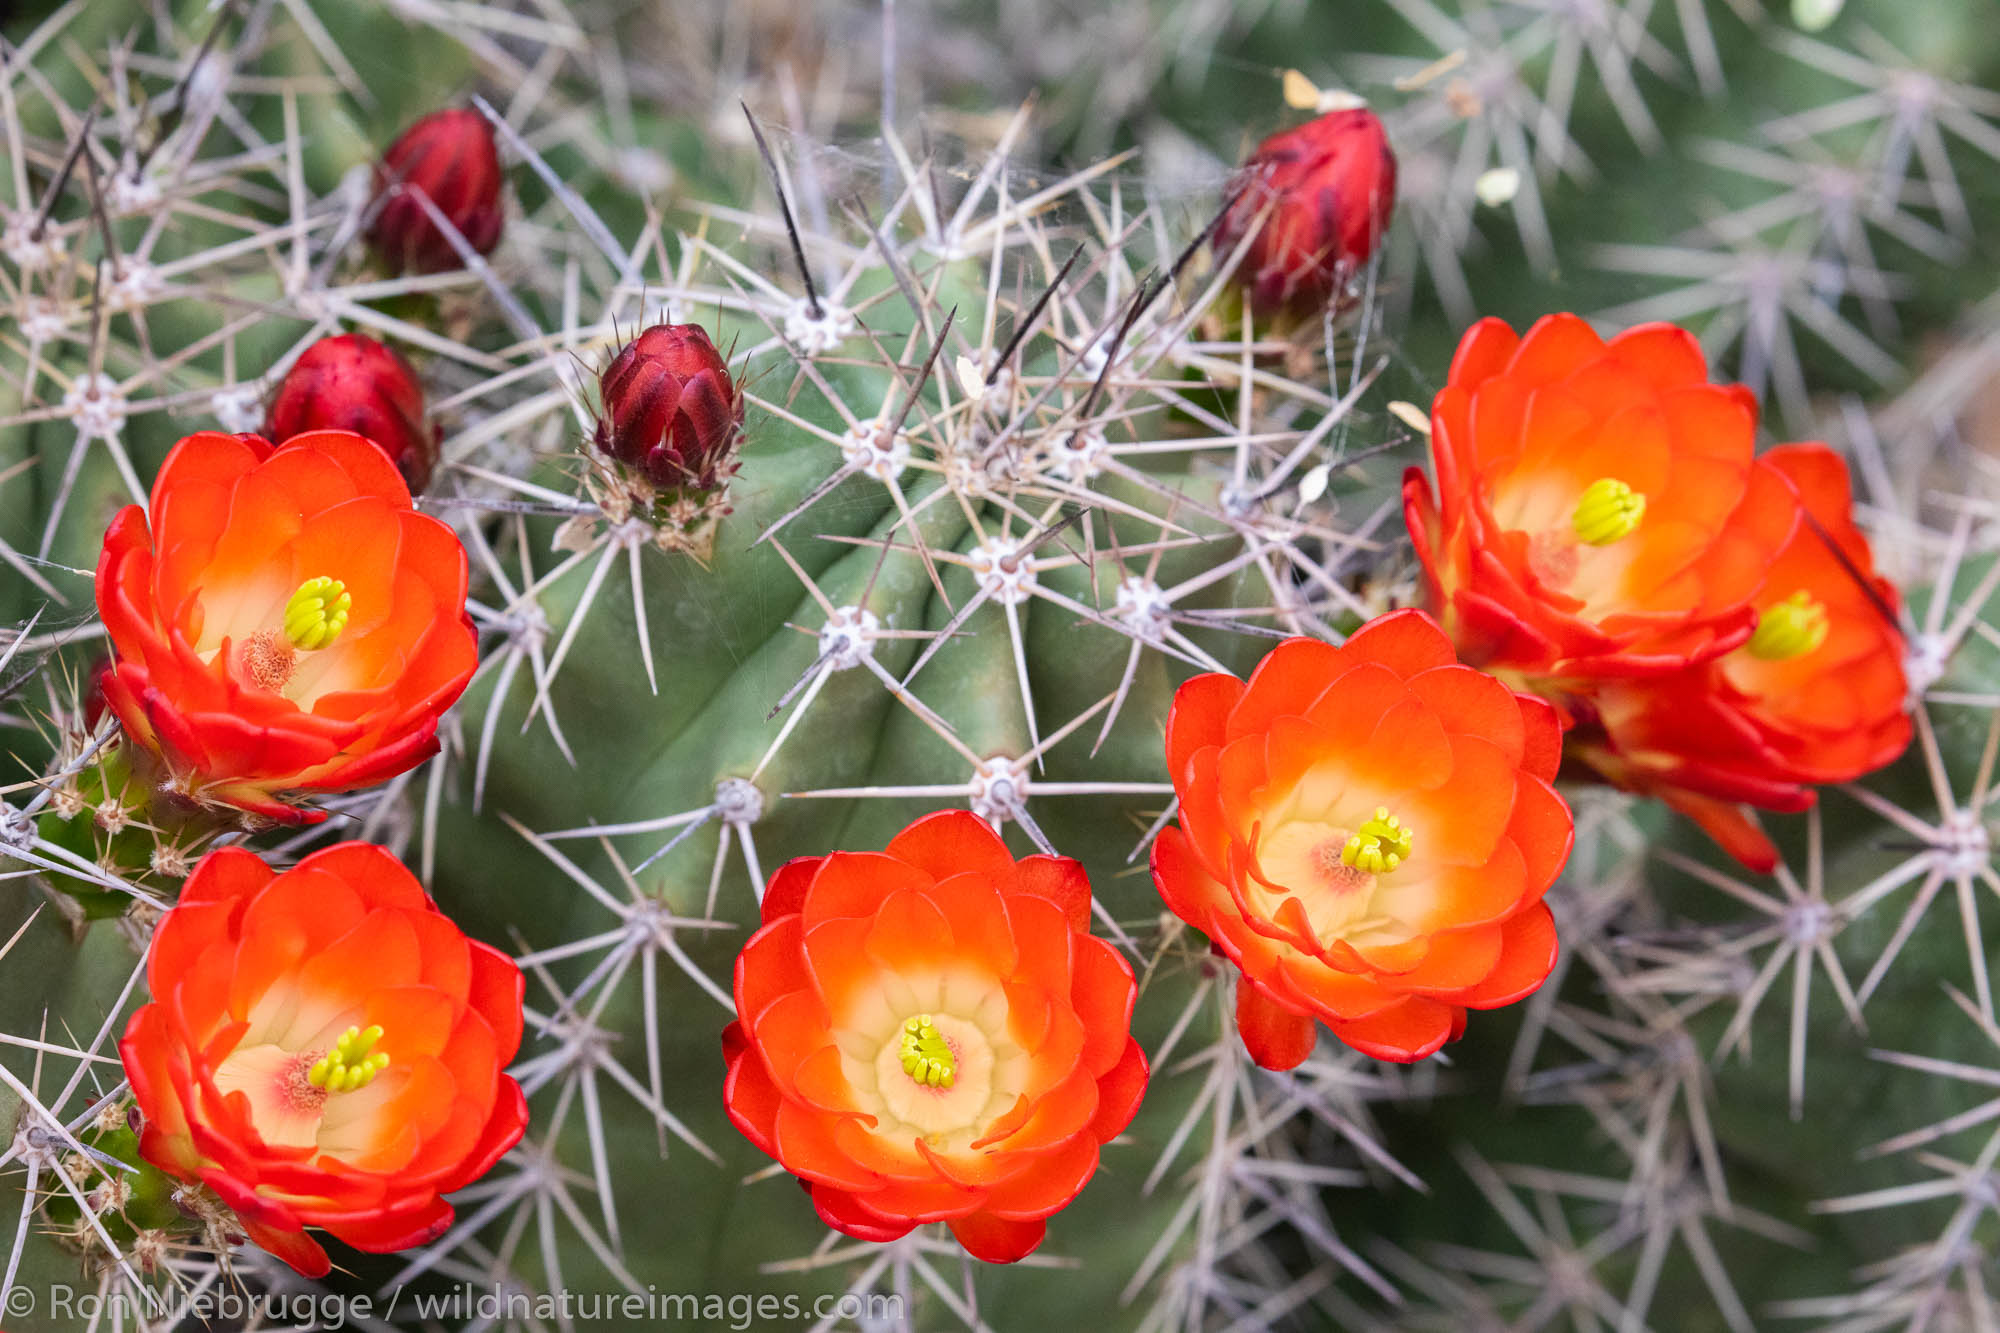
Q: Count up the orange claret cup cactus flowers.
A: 6